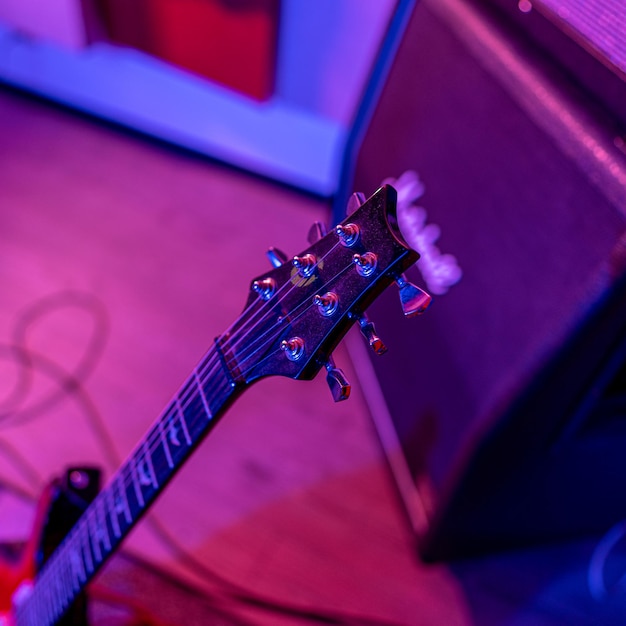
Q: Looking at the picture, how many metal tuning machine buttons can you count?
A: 6